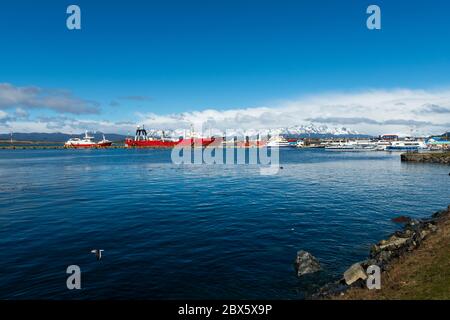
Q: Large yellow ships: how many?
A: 0